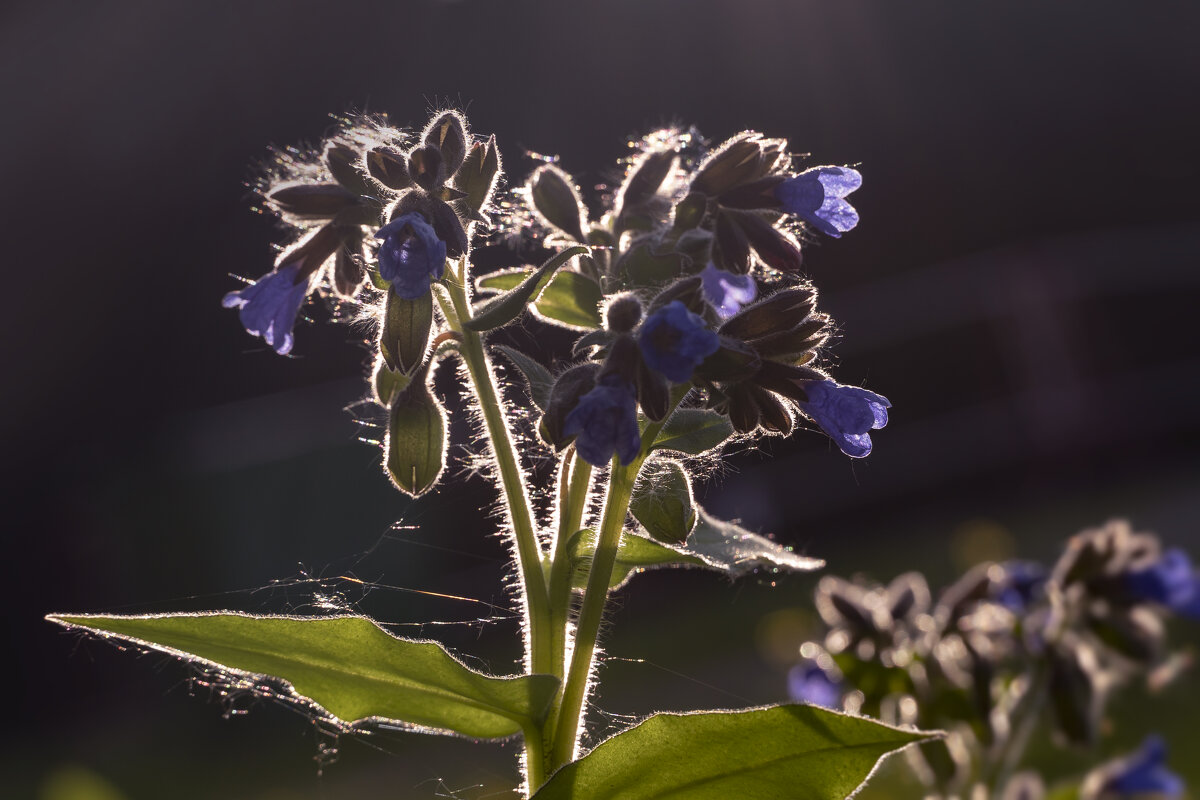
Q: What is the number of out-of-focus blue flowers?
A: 4